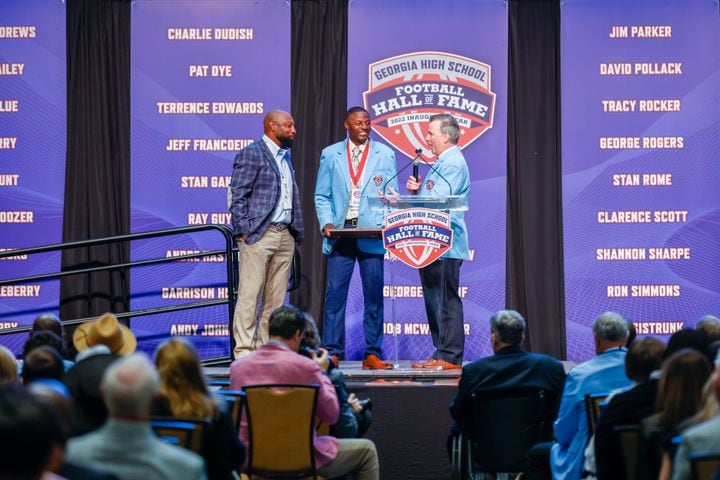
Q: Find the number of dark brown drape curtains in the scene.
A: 3